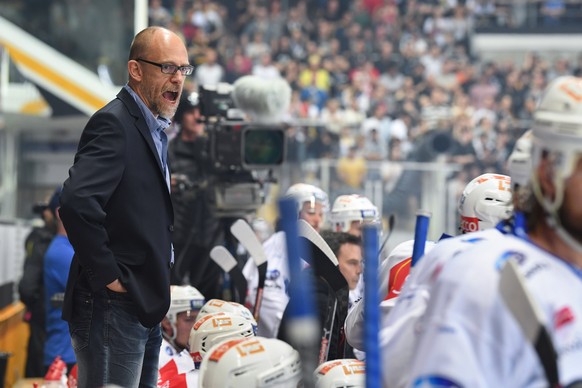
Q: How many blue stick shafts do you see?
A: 3